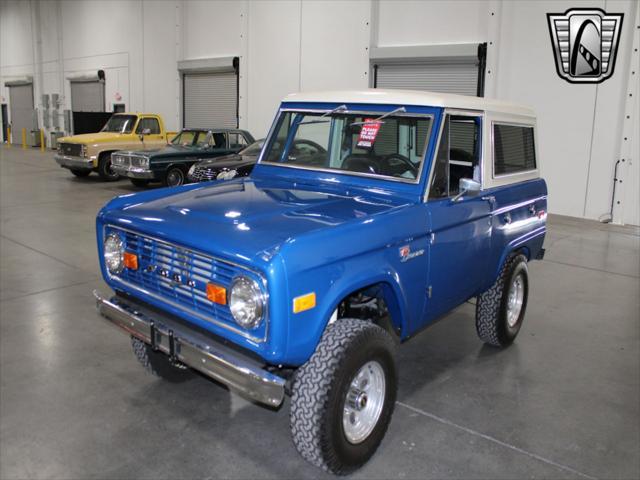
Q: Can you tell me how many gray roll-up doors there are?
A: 4